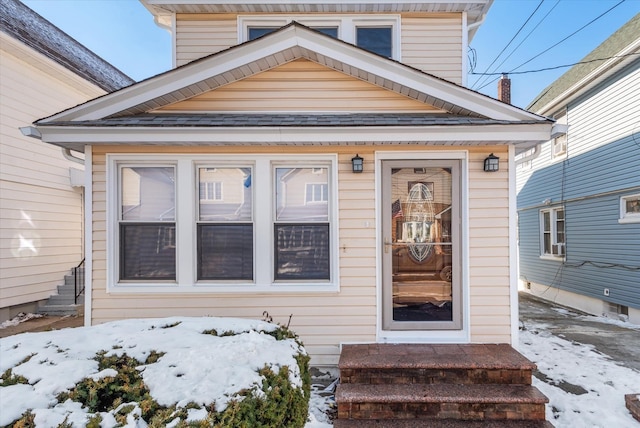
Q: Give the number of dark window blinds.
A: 3